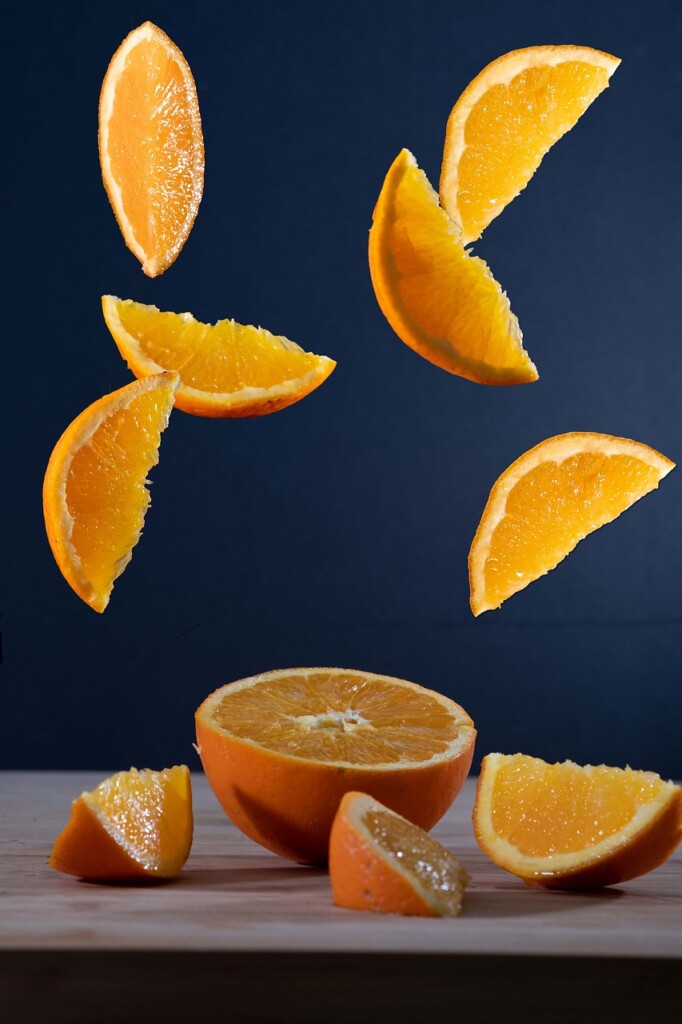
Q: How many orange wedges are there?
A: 9